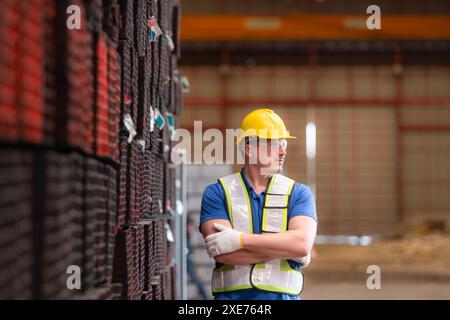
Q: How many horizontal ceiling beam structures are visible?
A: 1